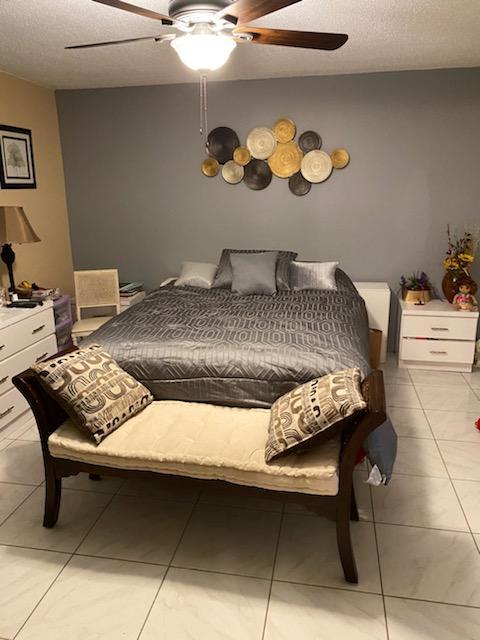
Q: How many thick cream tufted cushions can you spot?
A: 1